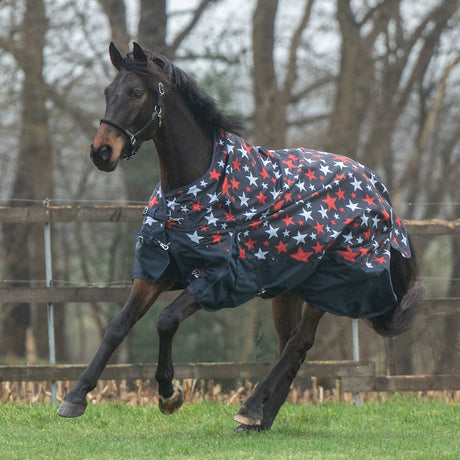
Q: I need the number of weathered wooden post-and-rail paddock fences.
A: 1